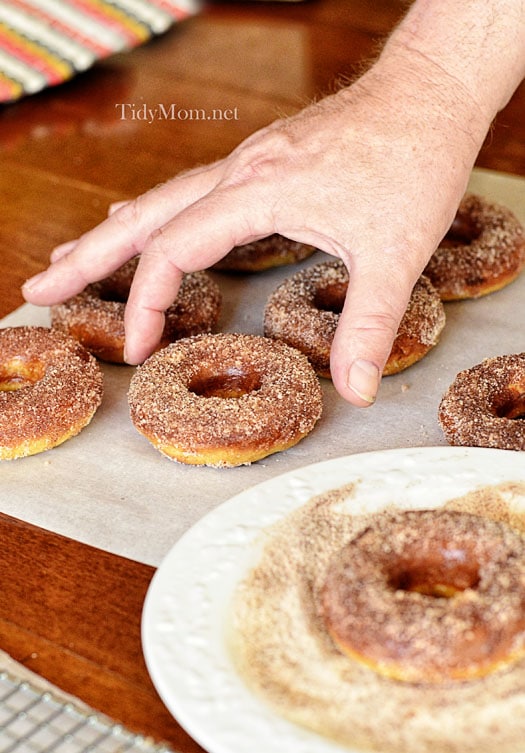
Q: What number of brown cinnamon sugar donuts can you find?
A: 8